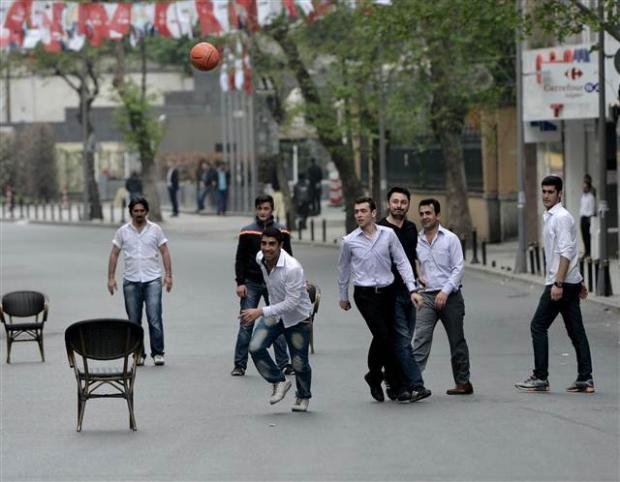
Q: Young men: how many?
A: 7